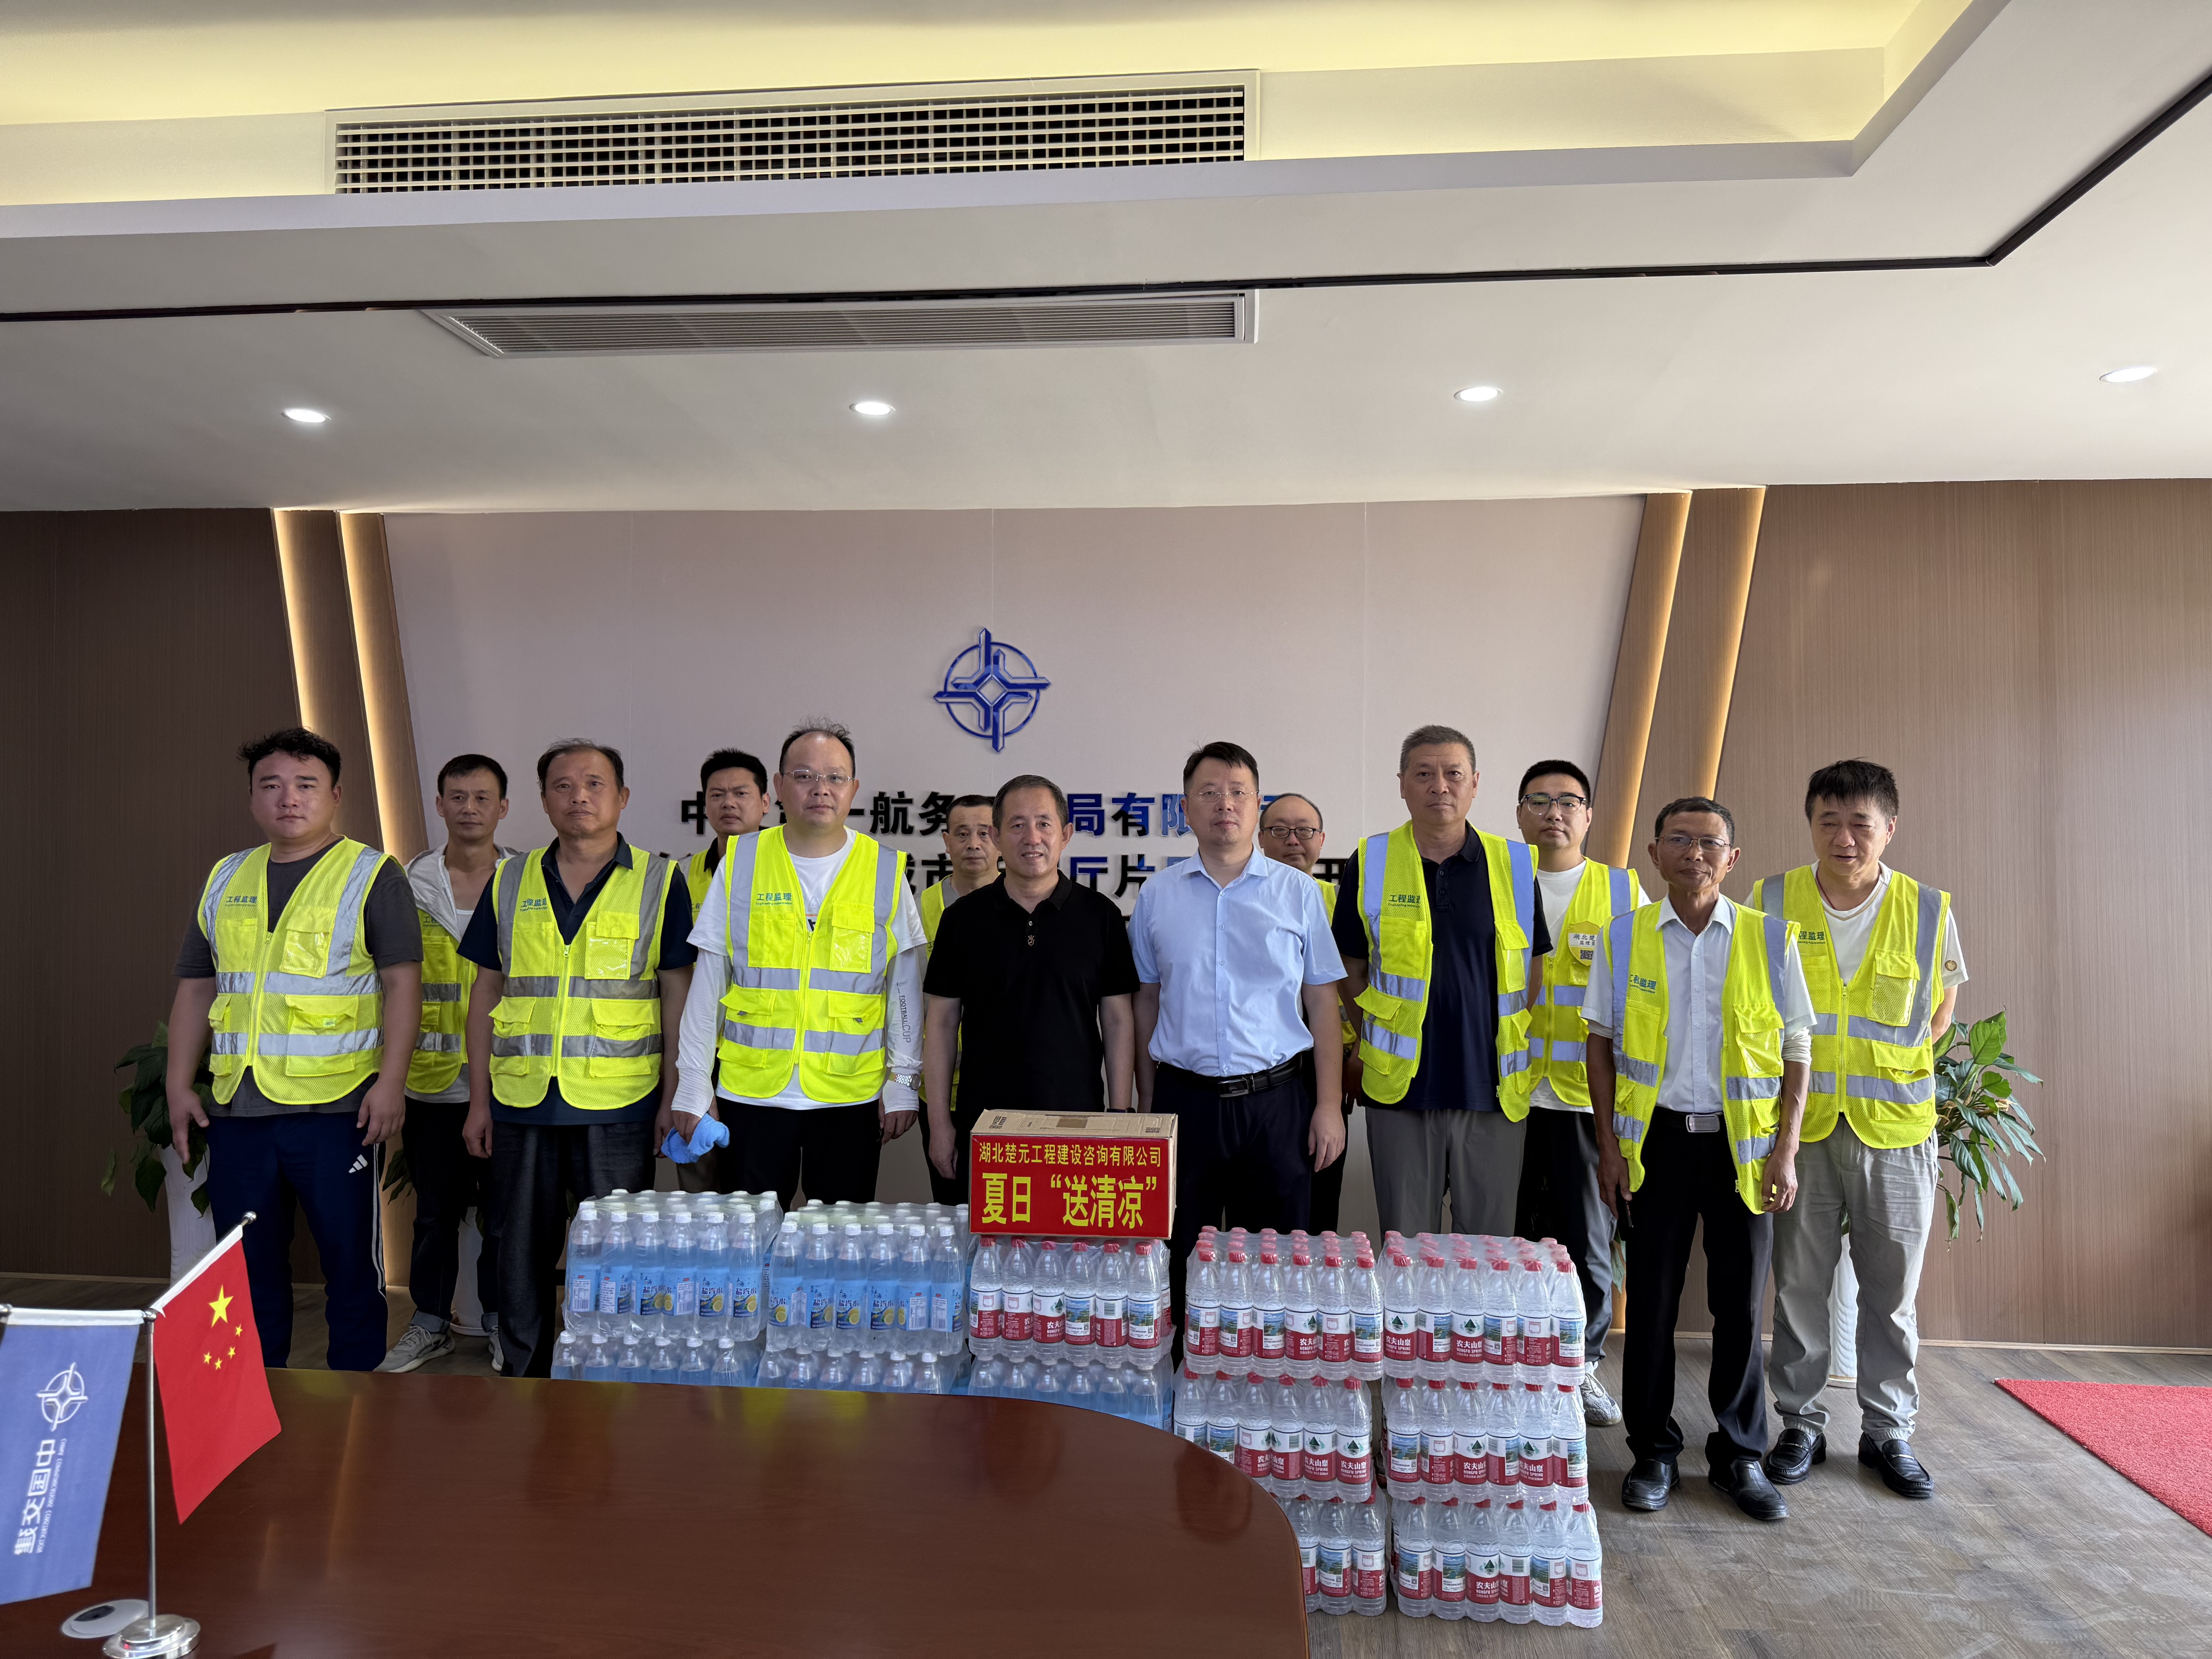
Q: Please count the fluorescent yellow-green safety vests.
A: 11